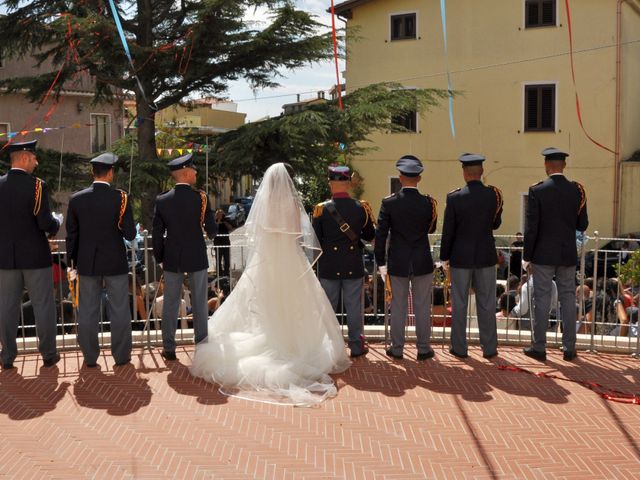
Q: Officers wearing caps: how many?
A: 7